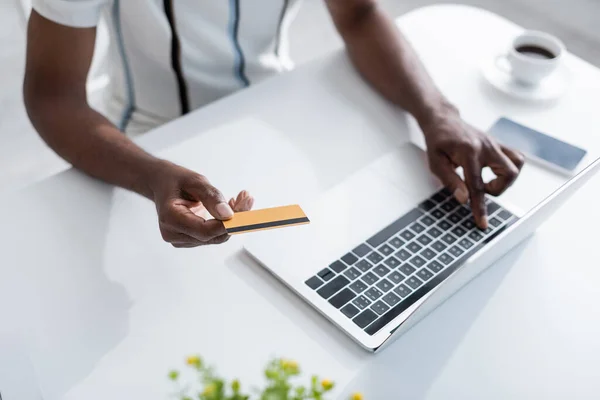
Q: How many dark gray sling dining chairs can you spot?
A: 0